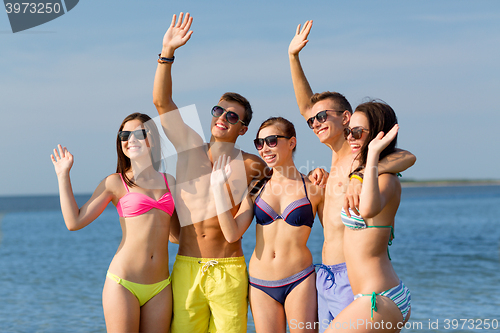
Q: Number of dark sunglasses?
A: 5